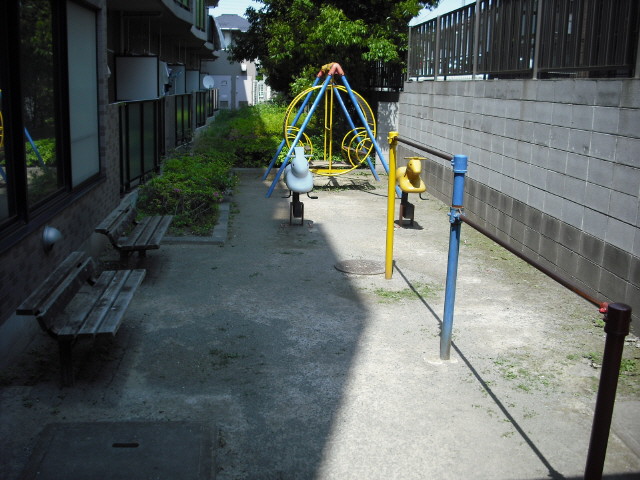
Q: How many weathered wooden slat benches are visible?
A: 2